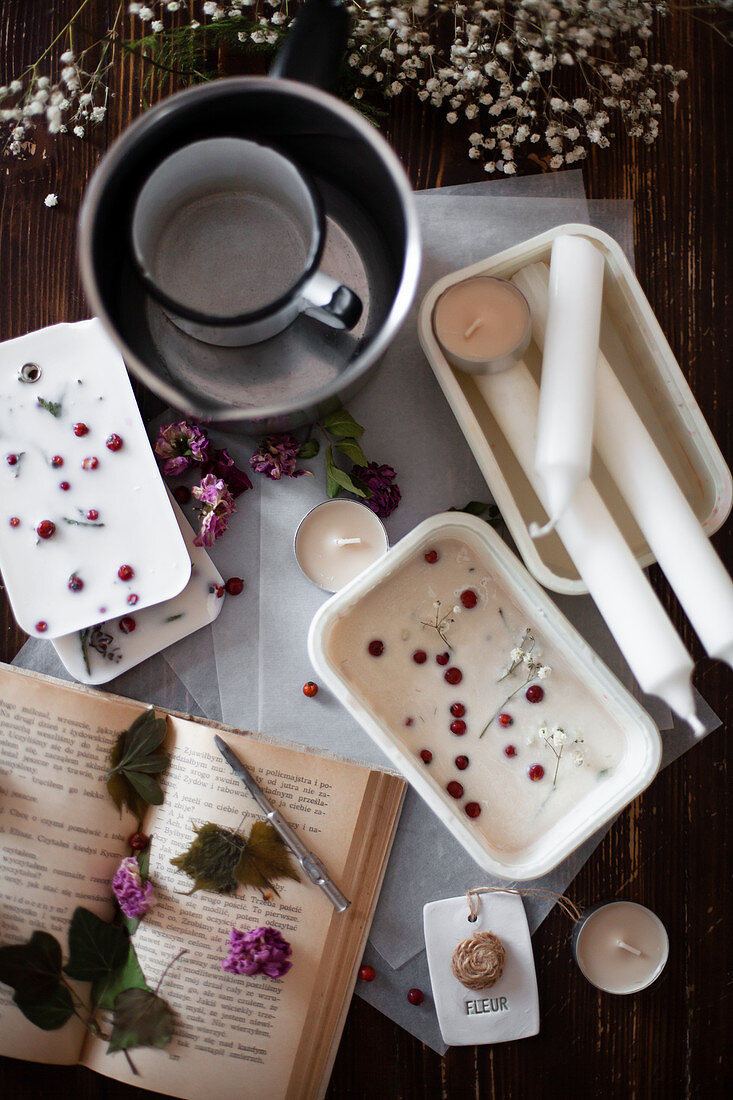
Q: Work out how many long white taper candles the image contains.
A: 3